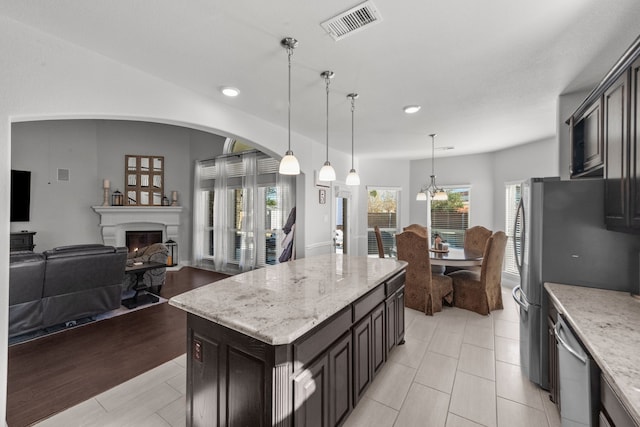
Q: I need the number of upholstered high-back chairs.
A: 5